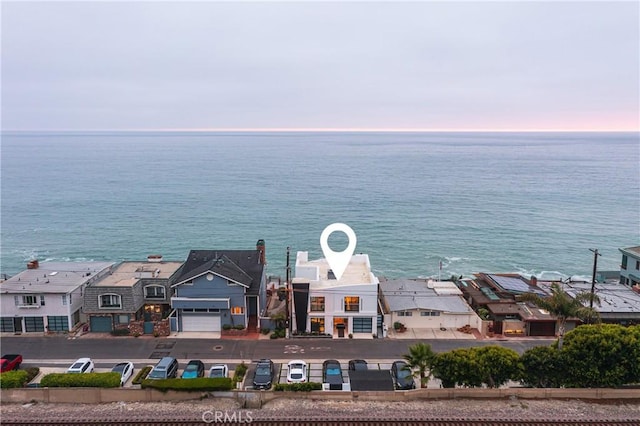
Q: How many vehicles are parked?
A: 11